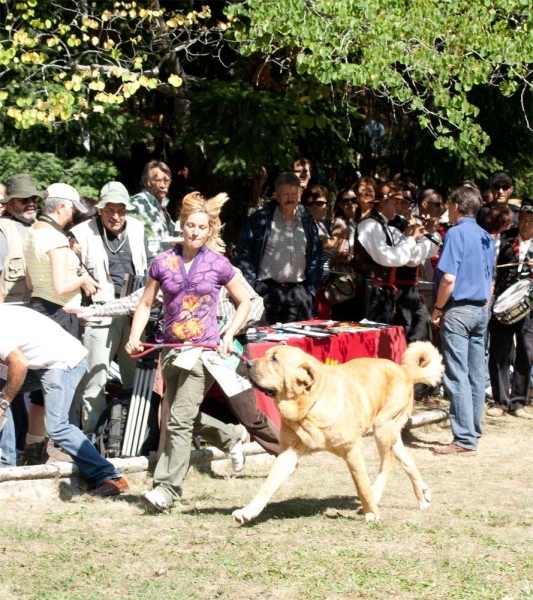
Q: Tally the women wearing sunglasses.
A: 2